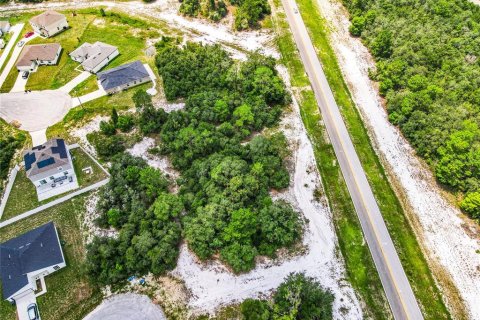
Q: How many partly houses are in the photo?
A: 2